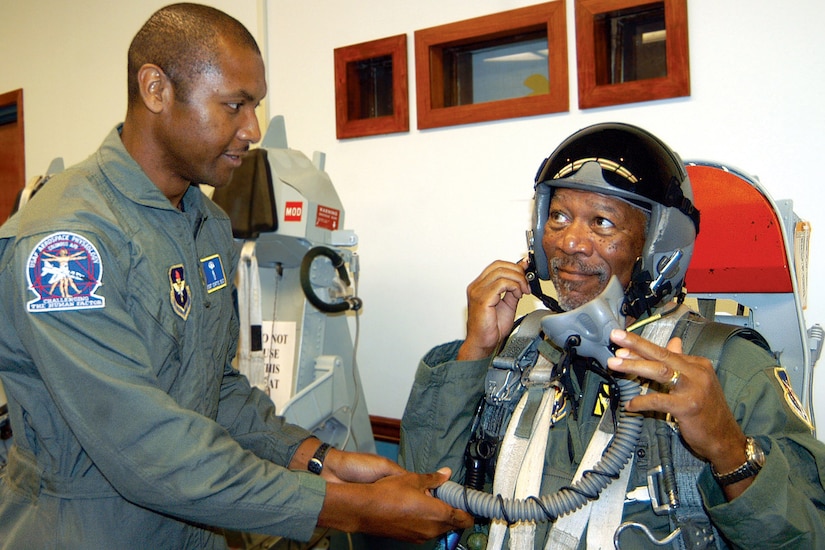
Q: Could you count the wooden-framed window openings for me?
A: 3